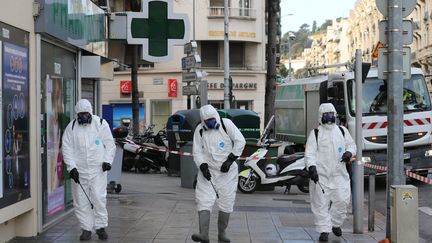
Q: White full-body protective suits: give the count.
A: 3